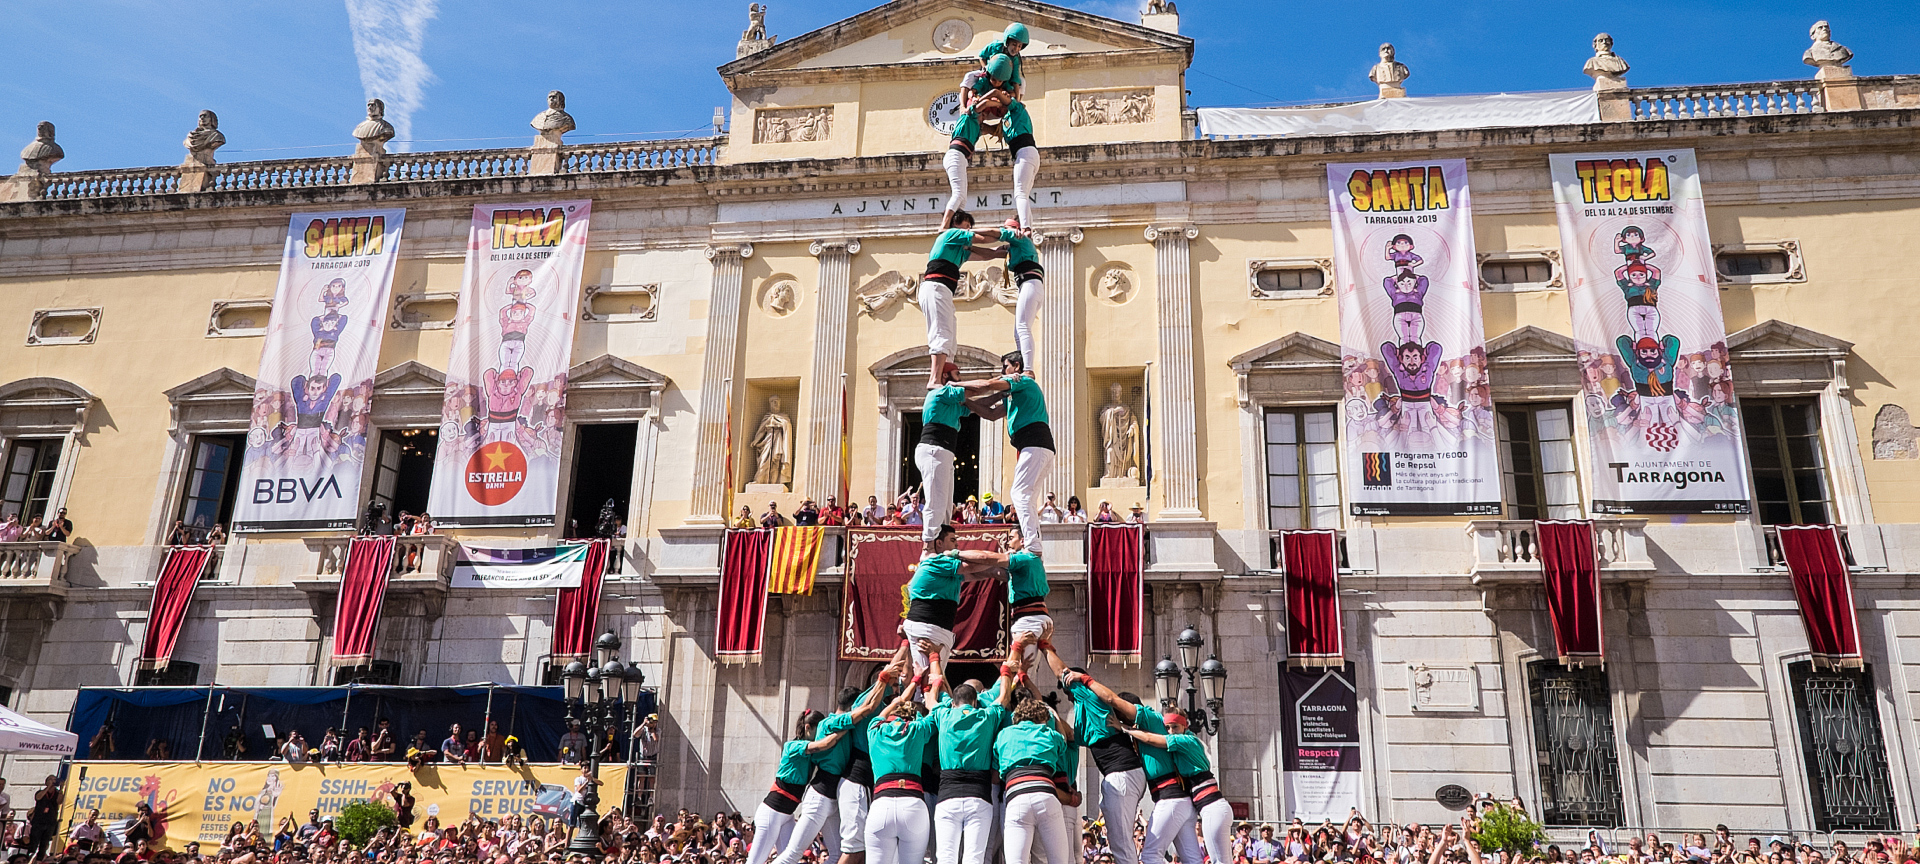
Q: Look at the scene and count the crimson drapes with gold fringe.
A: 8